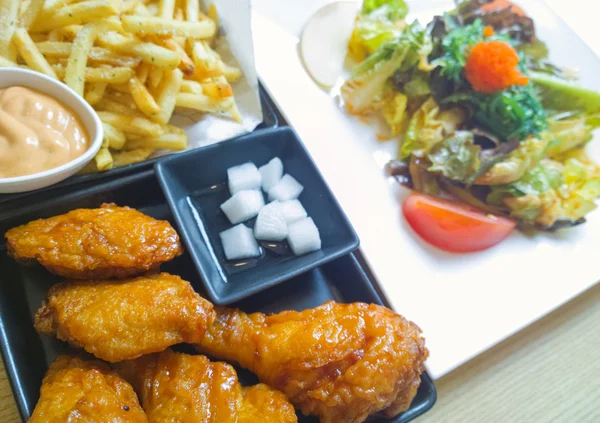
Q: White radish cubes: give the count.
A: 8